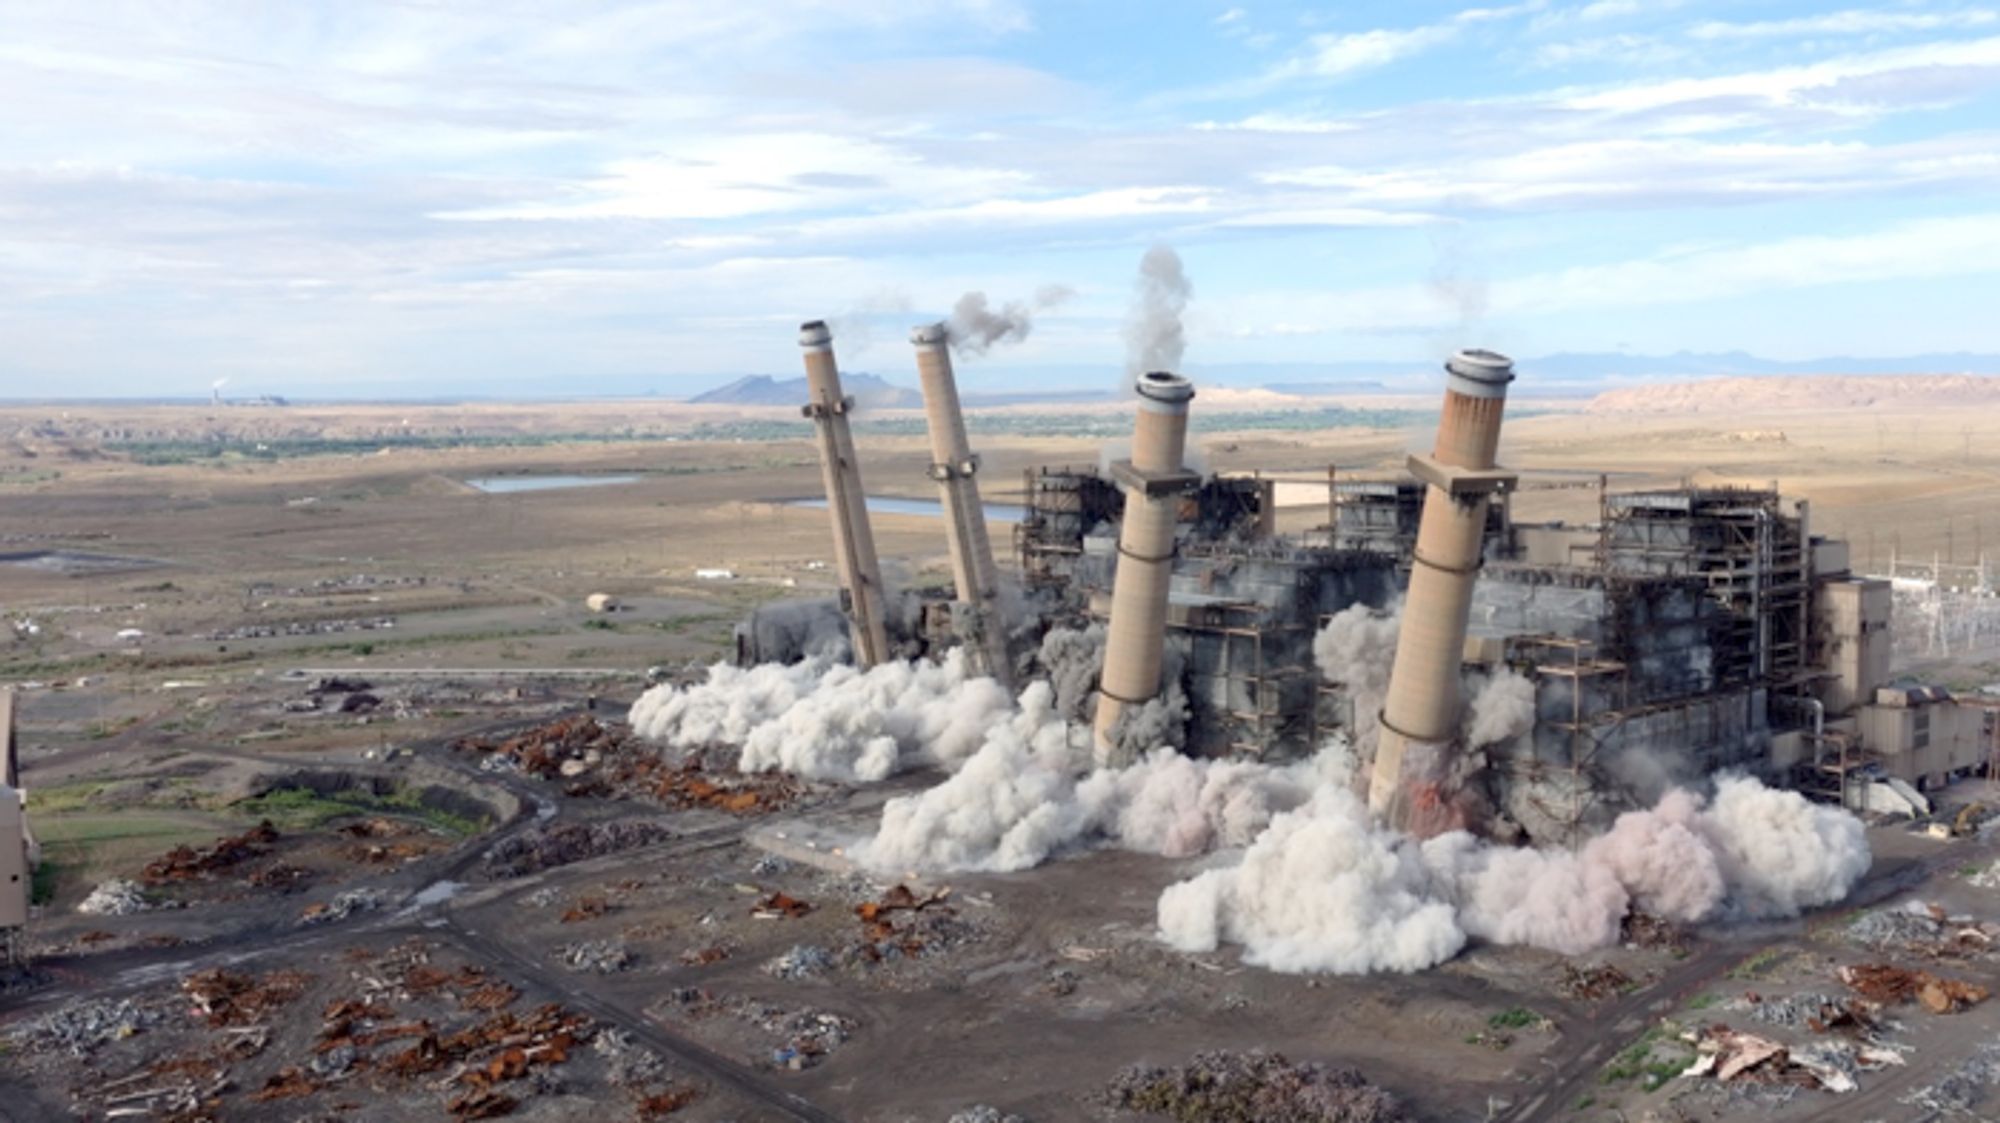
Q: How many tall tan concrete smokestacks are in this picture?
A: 4